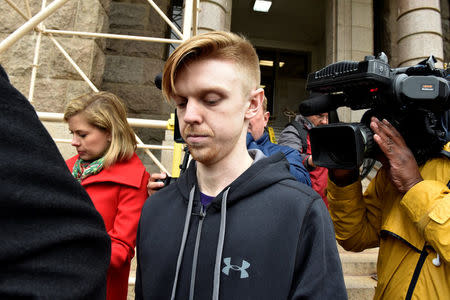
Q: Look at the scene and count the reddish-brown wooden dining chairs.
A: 0